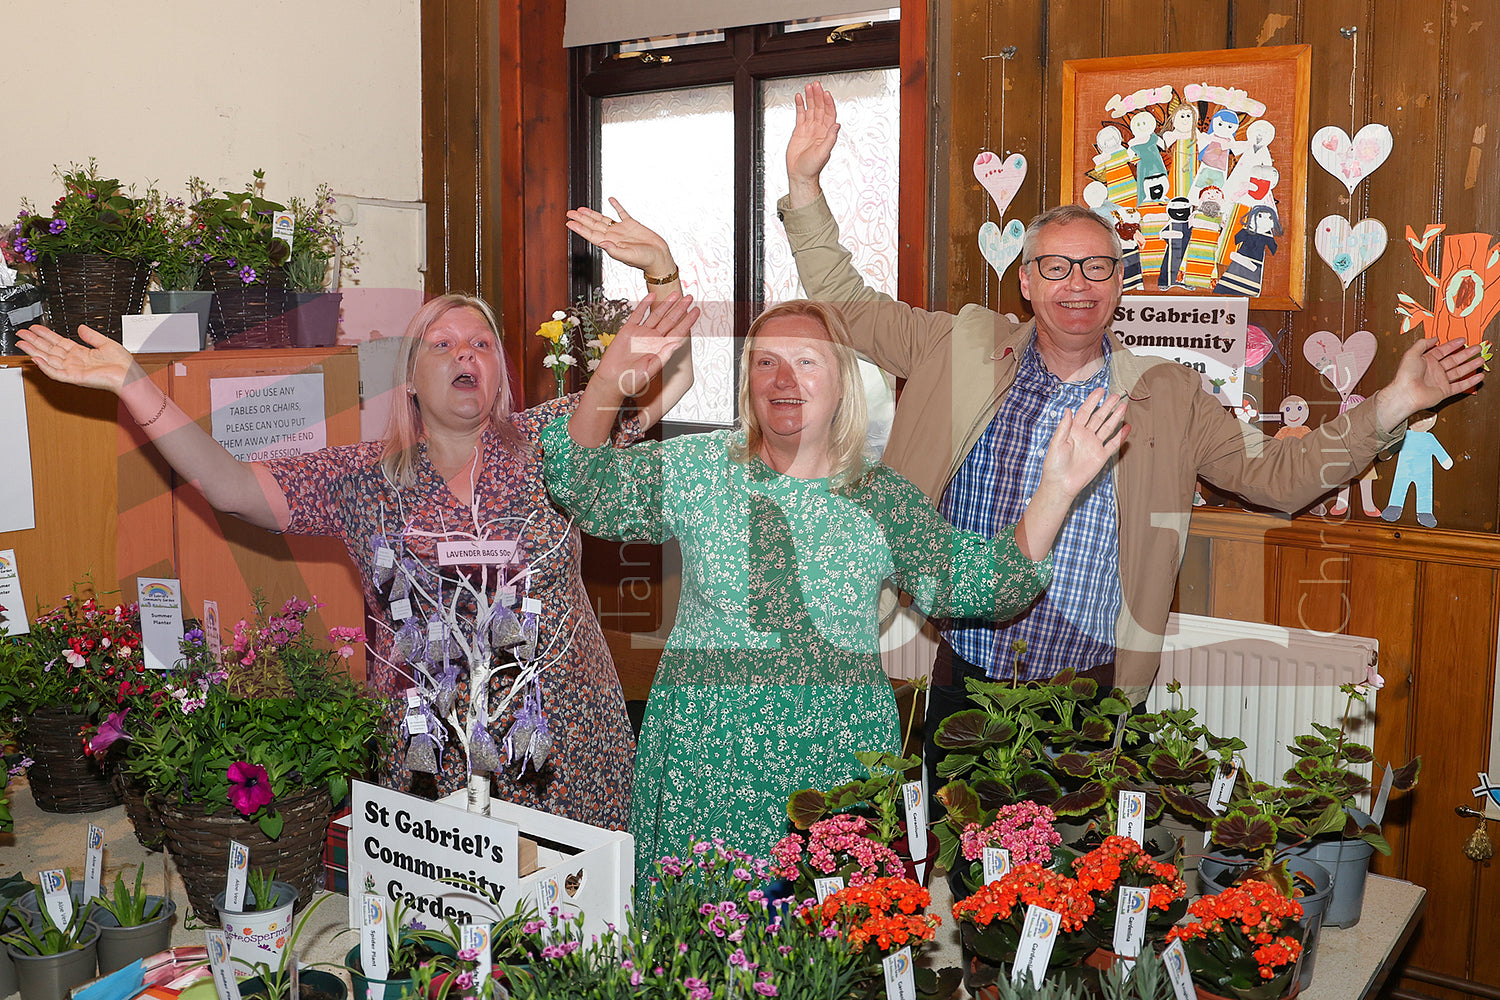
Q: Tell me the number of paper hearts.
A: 5